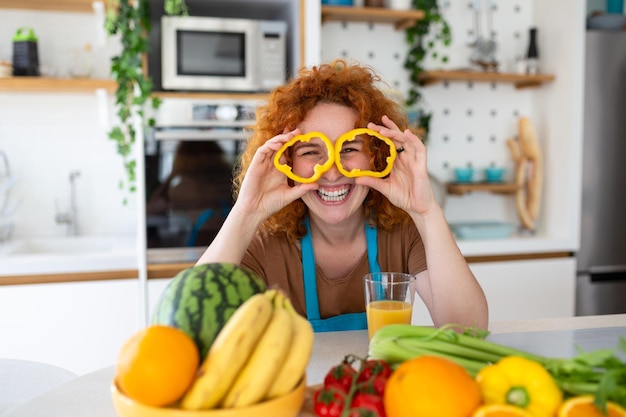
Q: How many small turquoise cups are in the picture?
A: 2